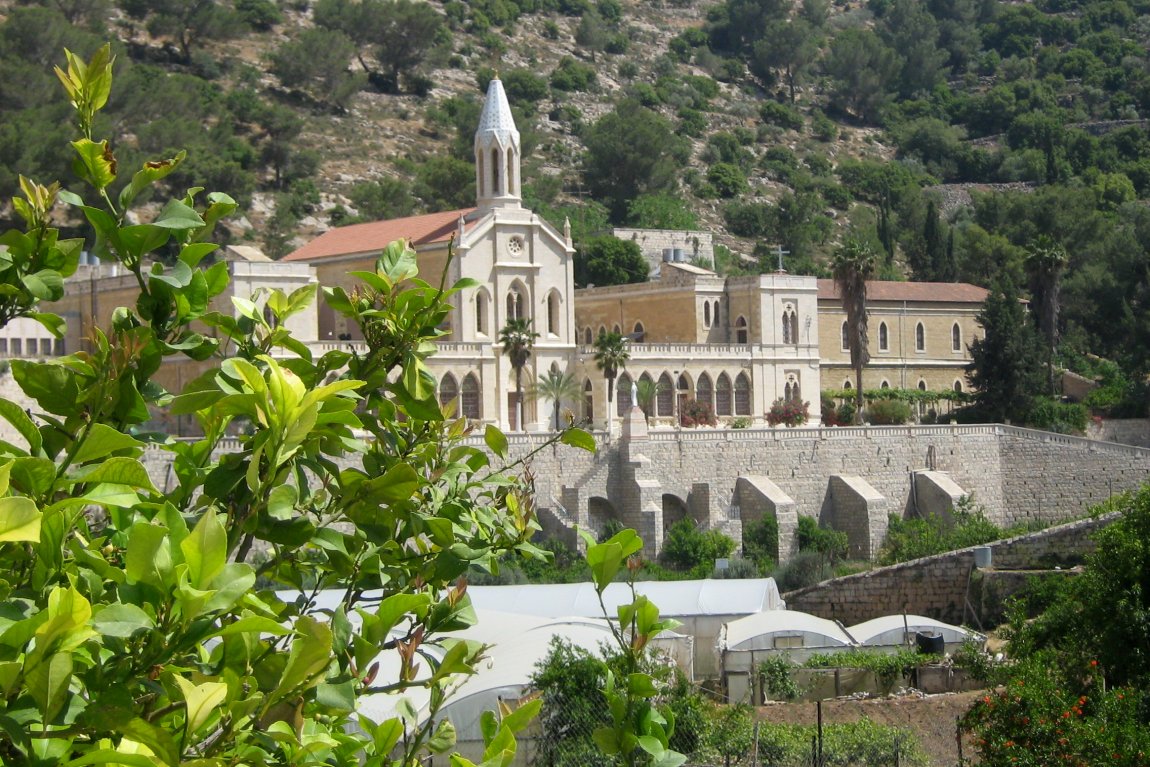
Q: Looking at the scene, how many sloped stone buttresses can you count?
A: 3